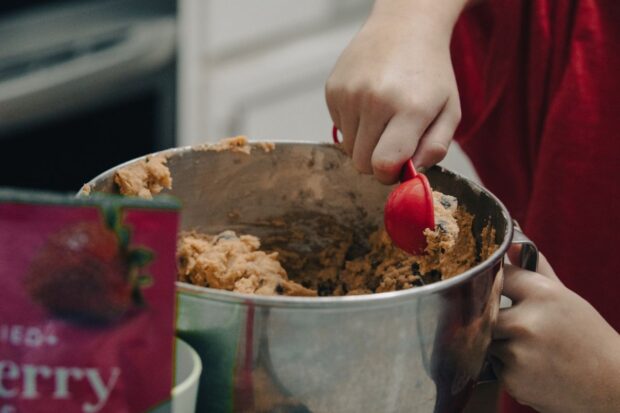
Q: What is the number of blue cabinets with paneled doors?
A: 0